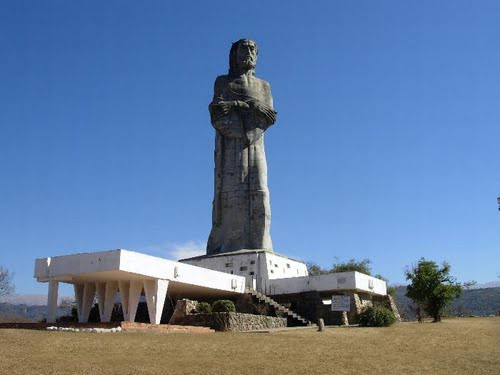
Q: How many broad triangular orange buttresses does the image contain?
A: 0